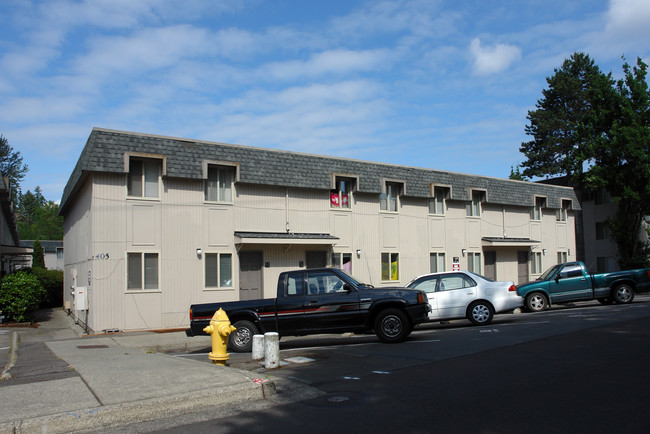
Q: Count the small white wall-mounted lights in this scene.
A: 4